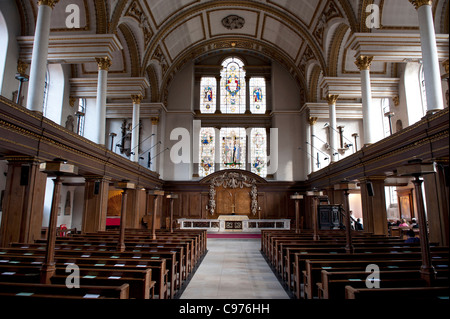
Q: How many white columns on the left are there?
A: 4